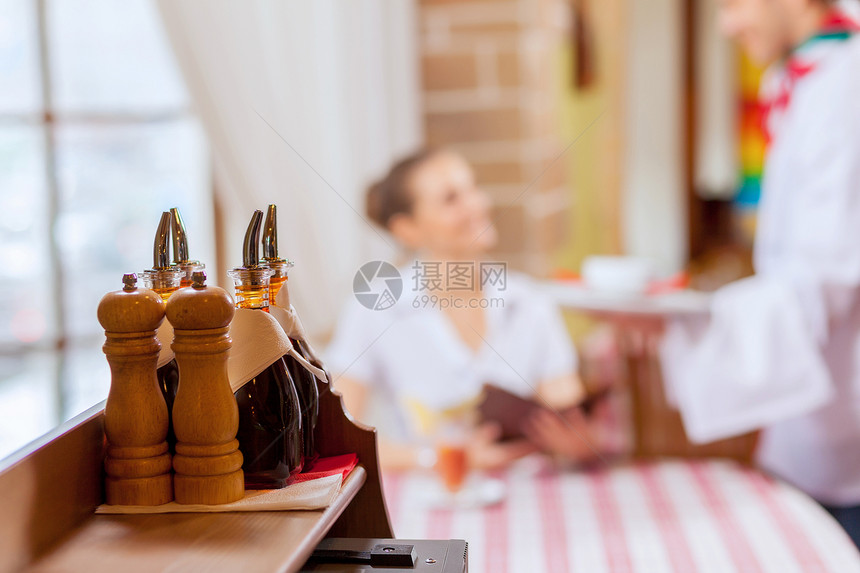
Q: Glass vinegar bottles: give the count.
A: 4